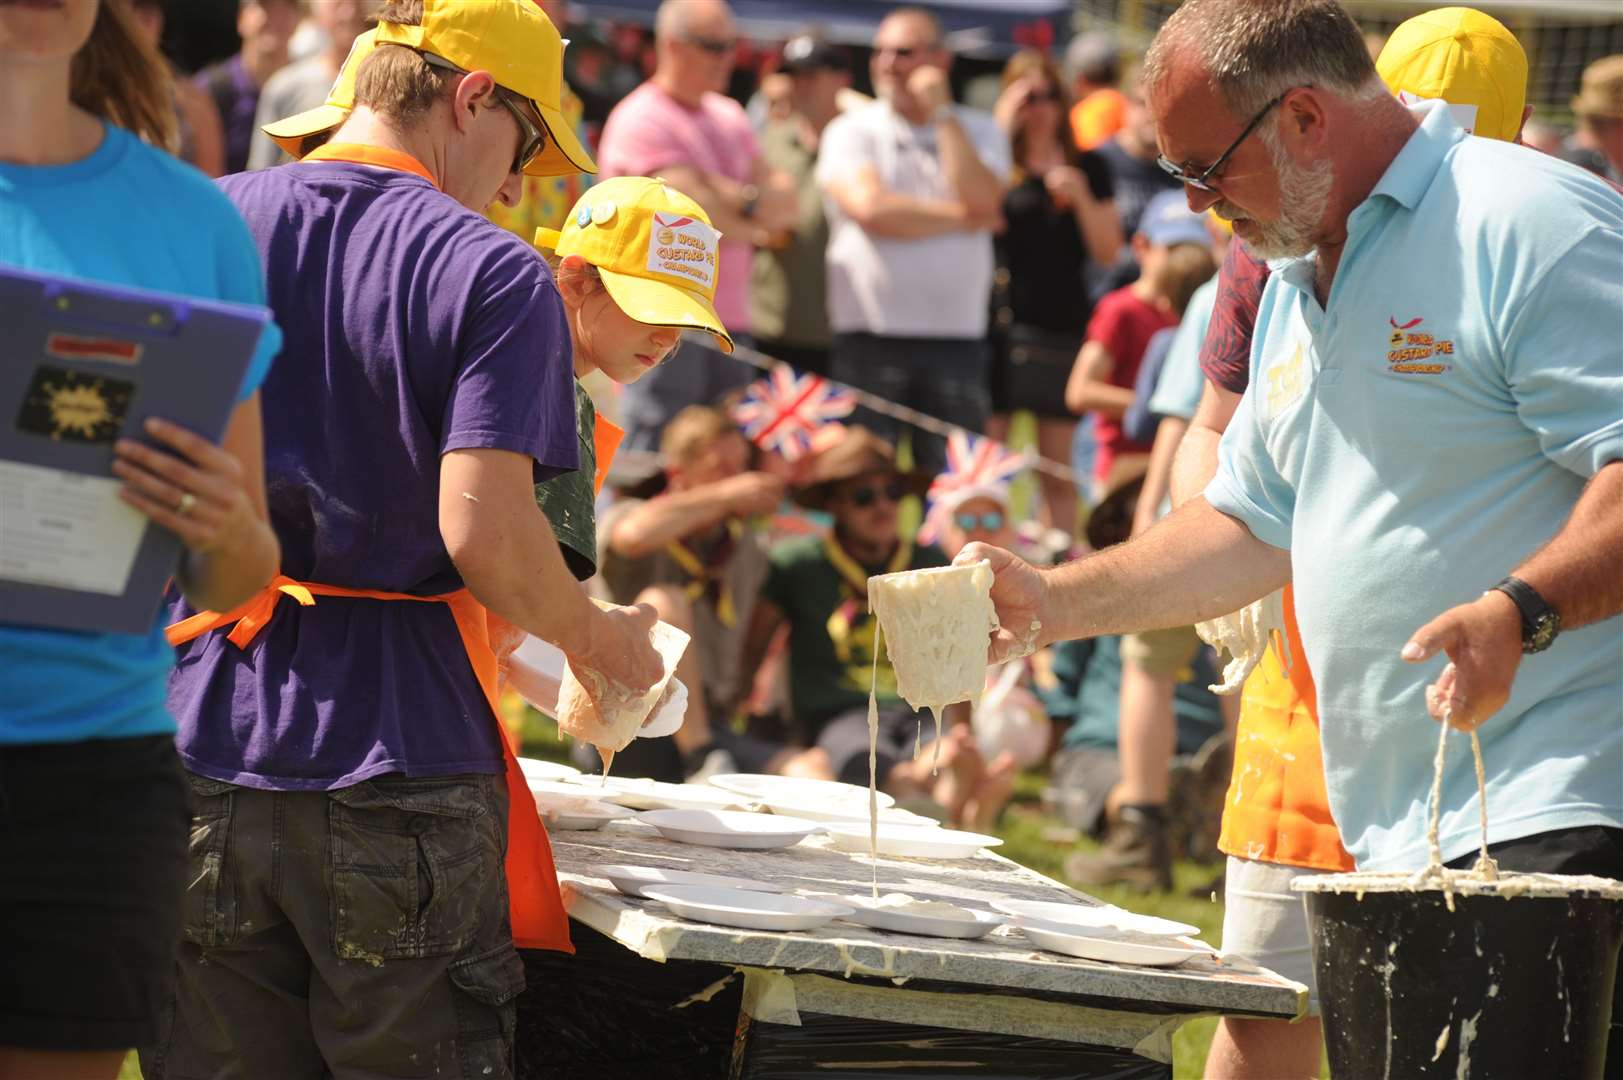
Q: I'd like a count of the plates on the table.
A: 13